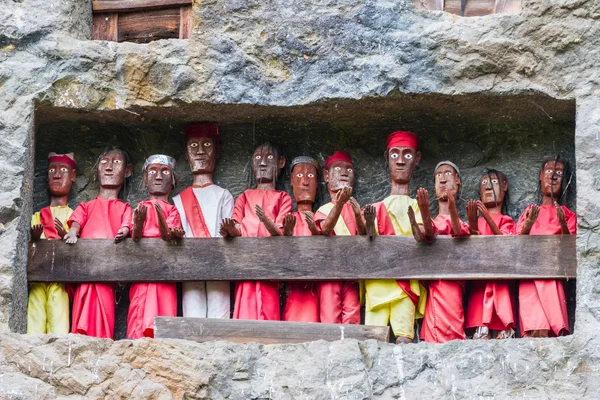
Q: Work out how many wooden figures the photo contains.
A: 11